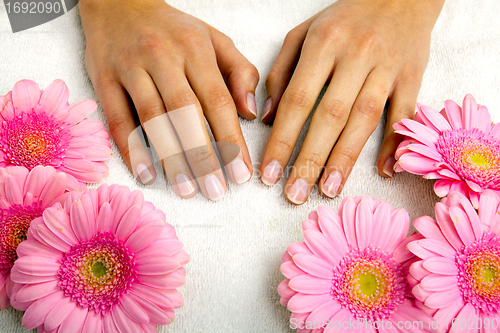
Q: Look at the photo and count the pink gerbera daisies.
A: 6